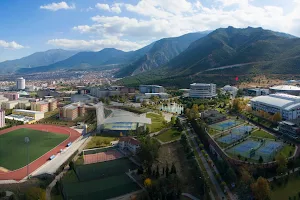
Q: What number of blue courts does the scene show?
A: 5